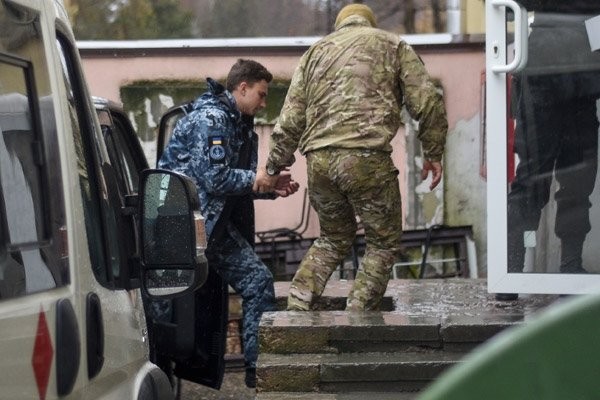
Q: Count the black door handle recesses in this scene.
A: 2